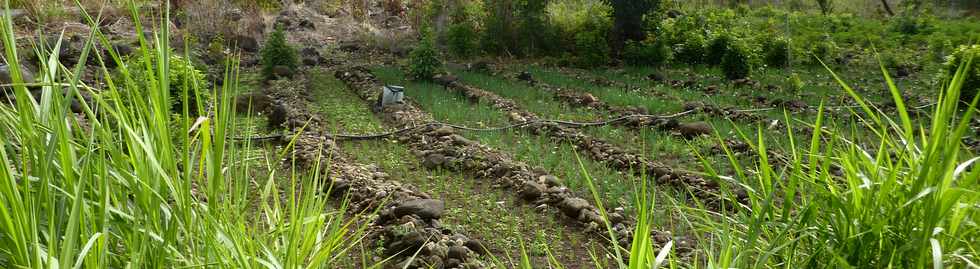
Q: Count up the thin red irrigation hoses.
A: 0